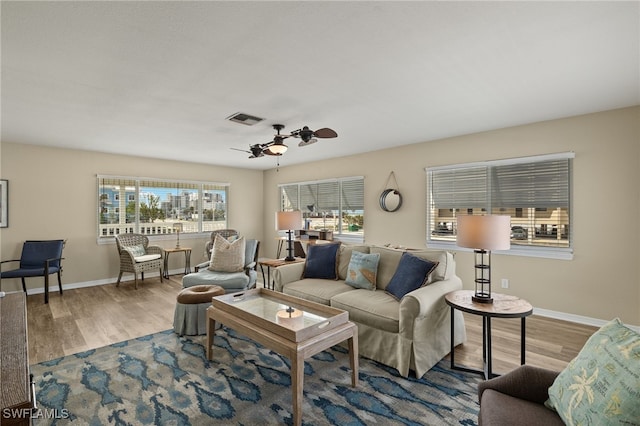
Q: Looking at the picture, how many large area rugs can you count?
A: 1